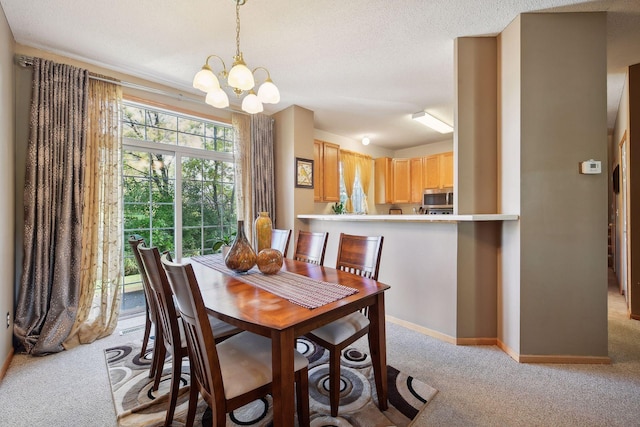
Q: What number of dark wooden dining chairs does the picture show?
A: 6